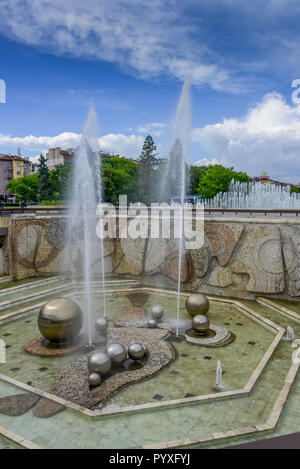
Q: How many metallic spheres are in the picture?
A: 11